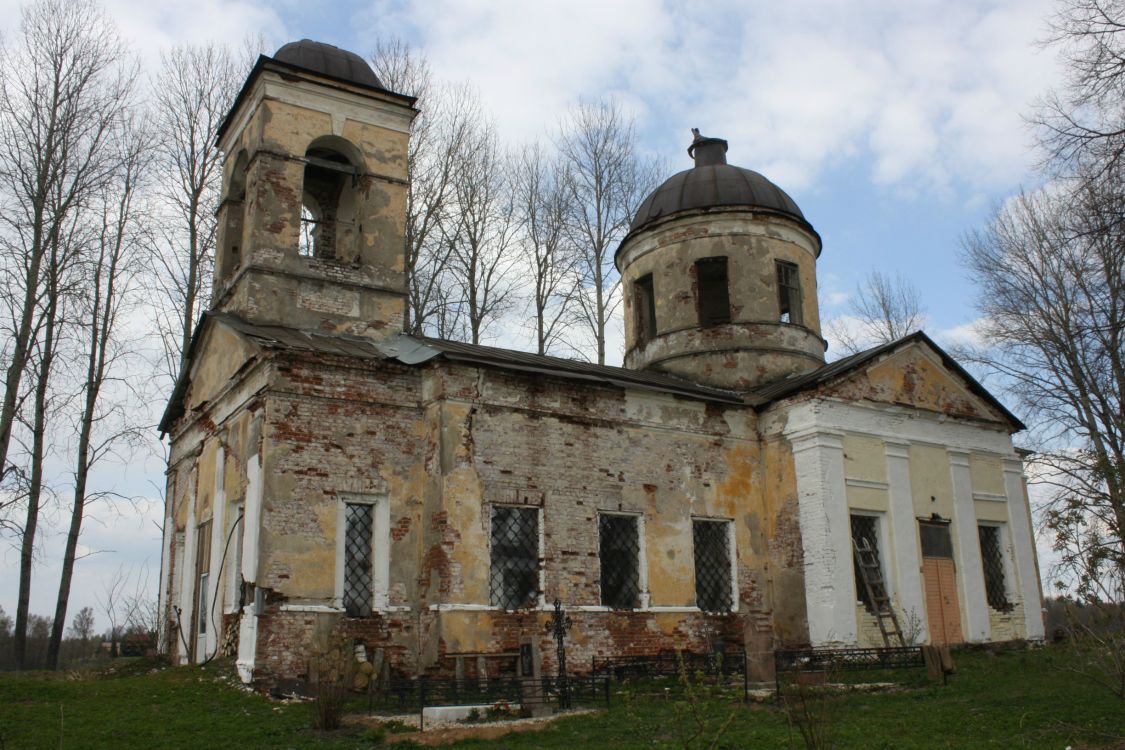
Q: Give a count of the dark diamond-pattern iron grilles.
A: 6